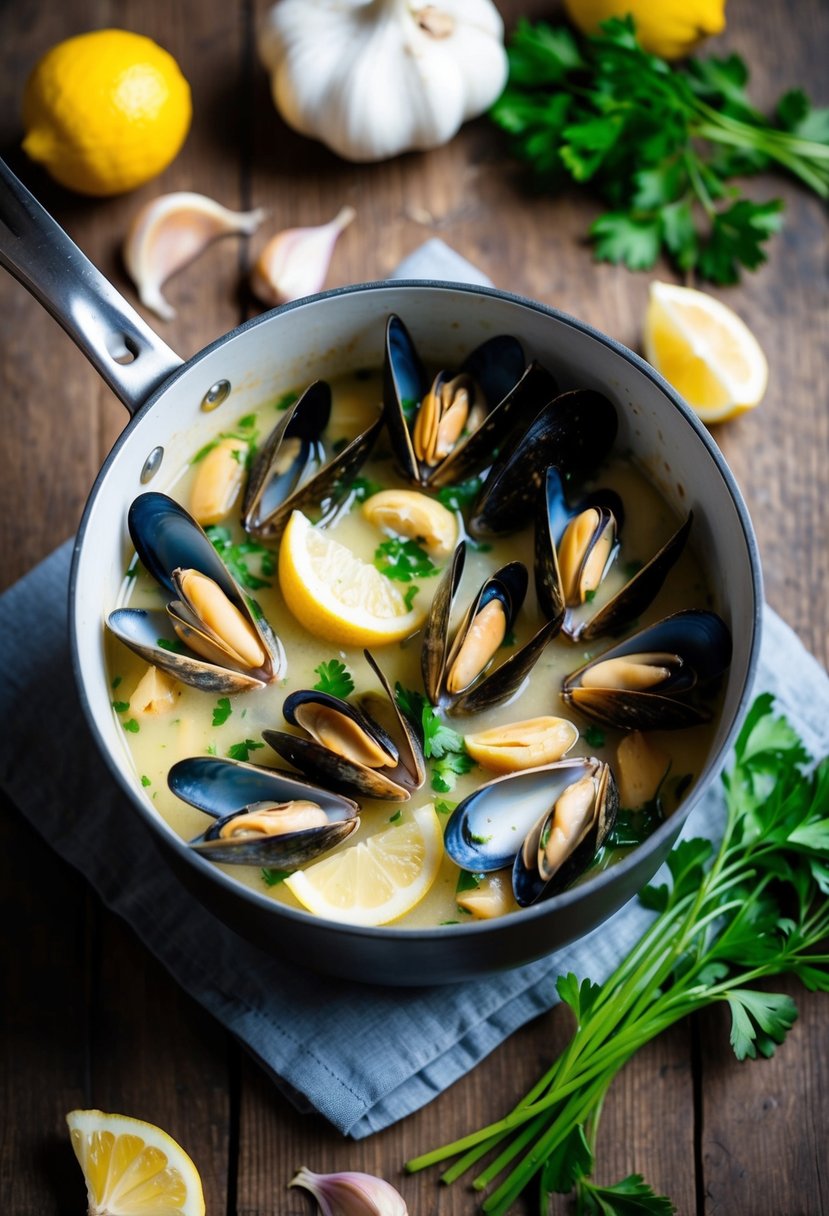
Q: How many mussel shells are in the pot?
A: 10